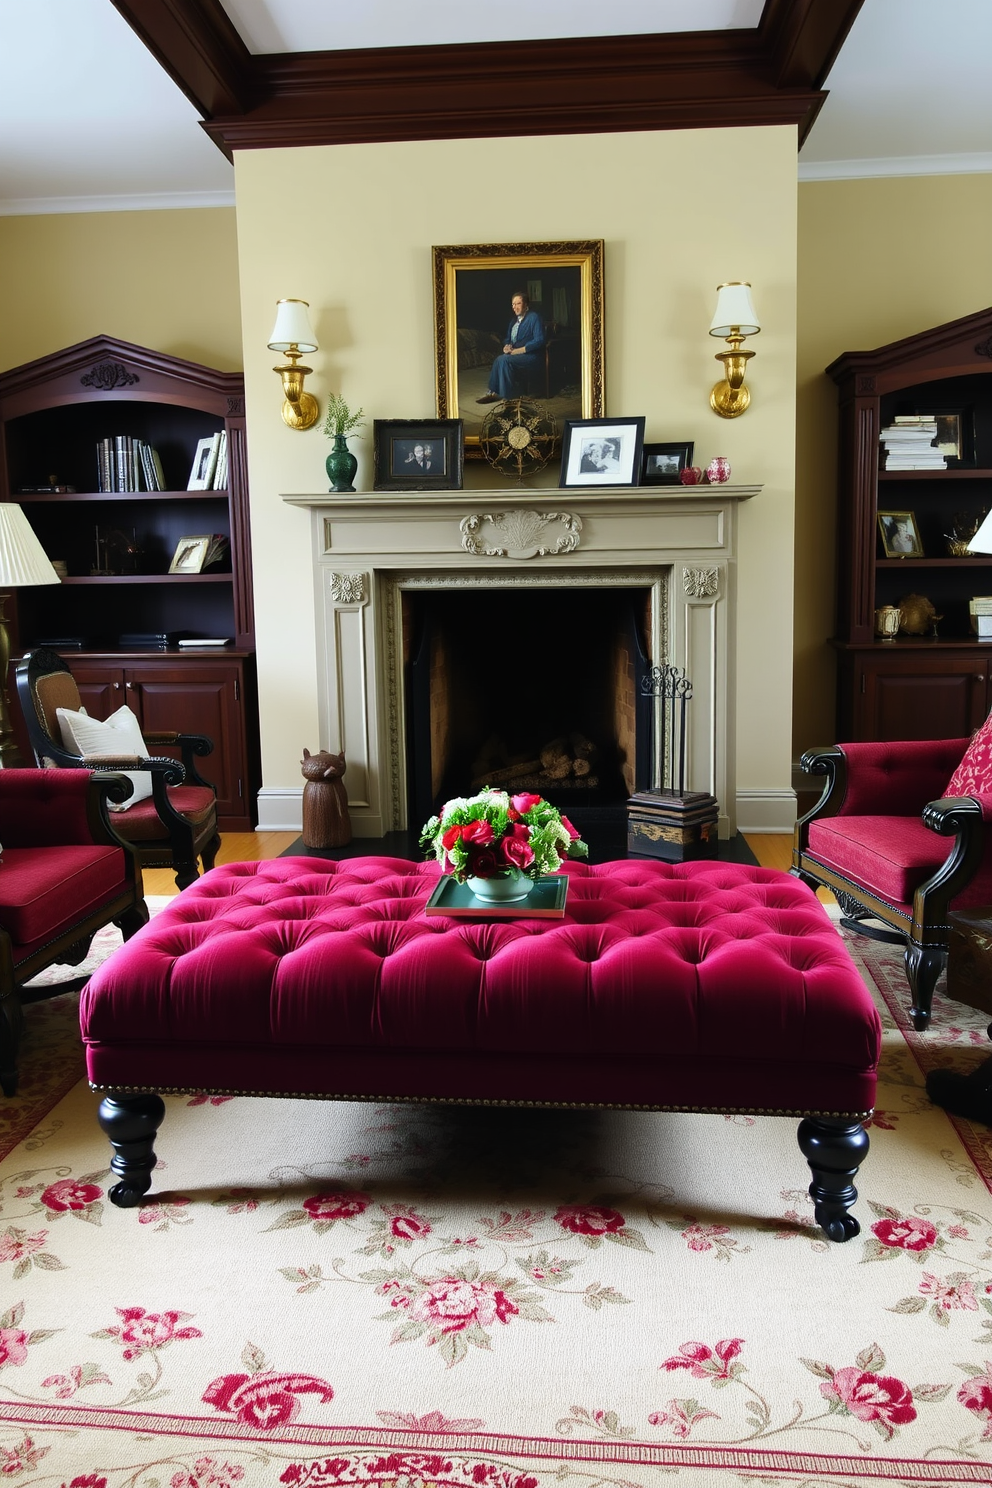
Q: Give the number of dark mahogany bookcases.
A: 2